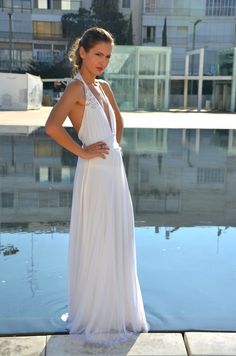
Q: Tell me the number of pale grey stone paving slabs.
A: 3